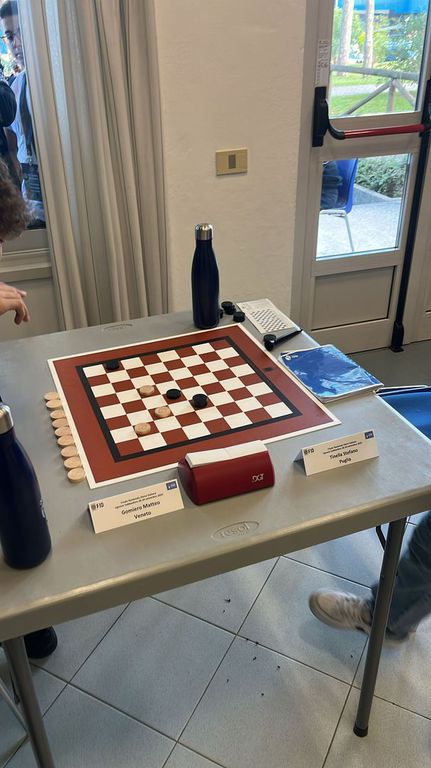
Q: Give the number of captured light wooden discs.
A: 9